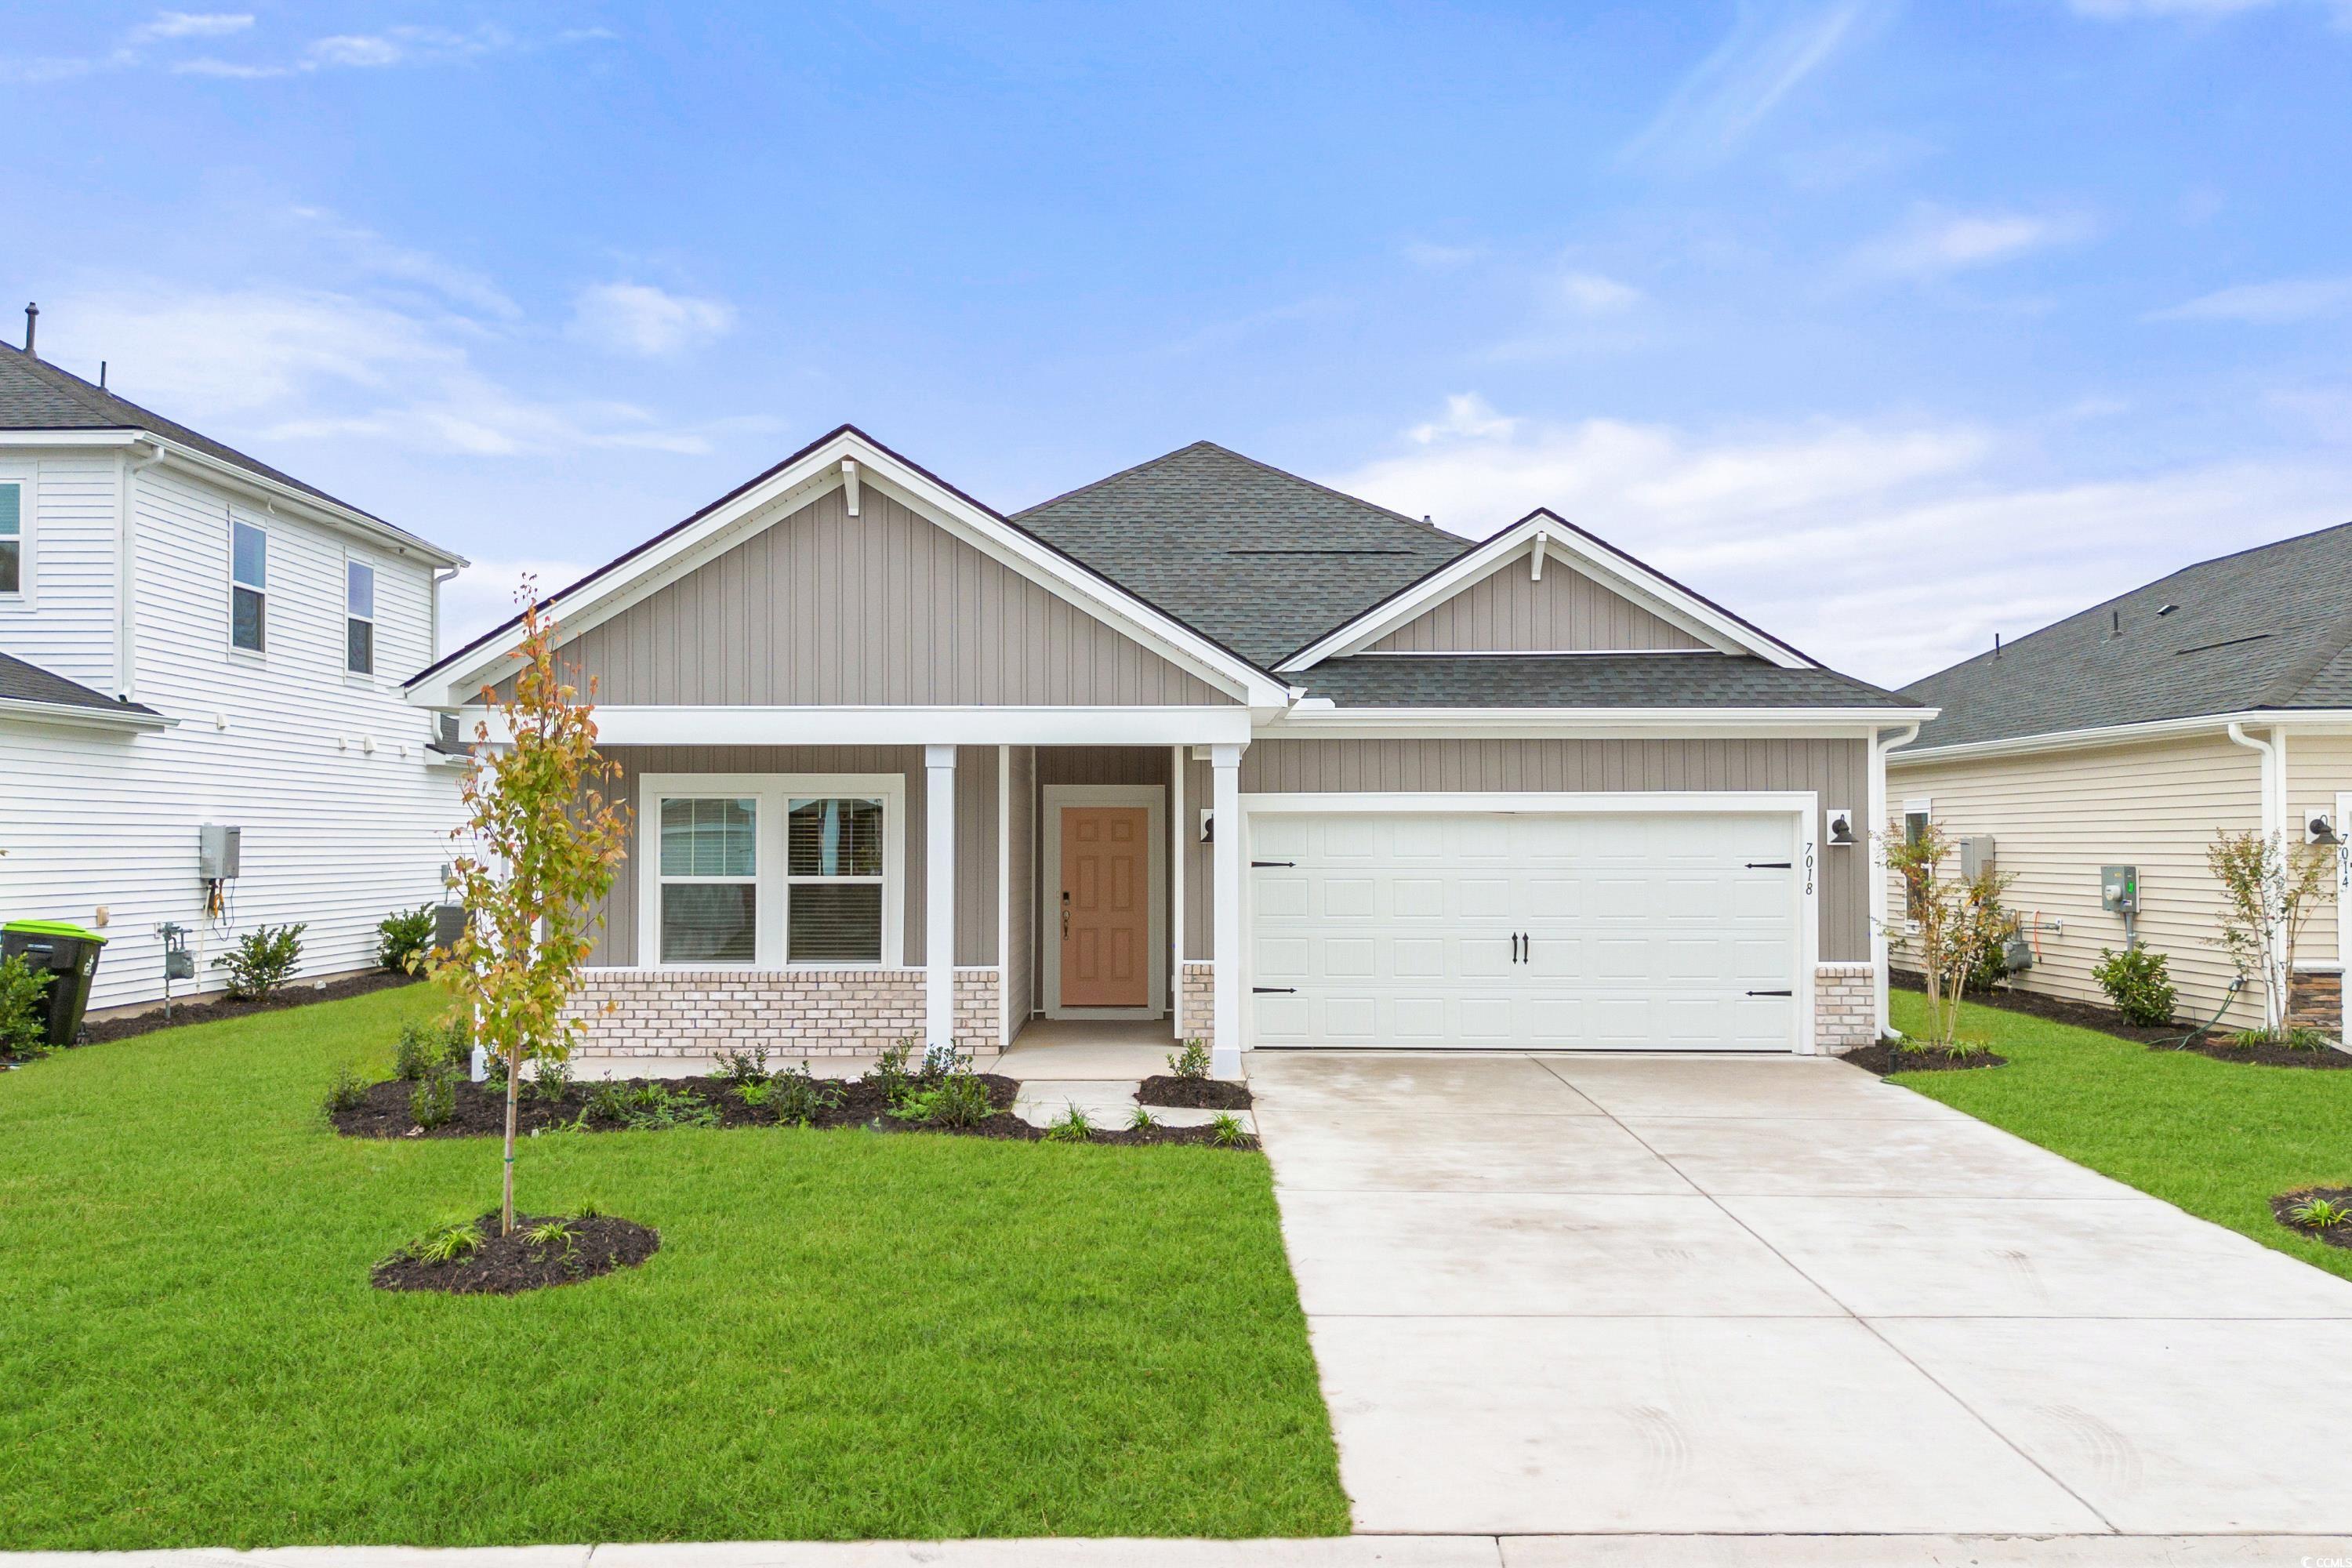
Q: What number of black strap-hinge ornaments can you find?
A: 4